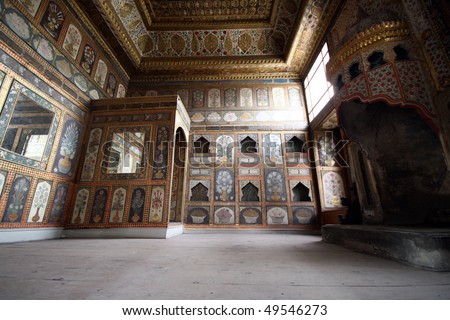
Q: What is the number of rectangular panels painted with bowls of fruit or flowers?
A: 5